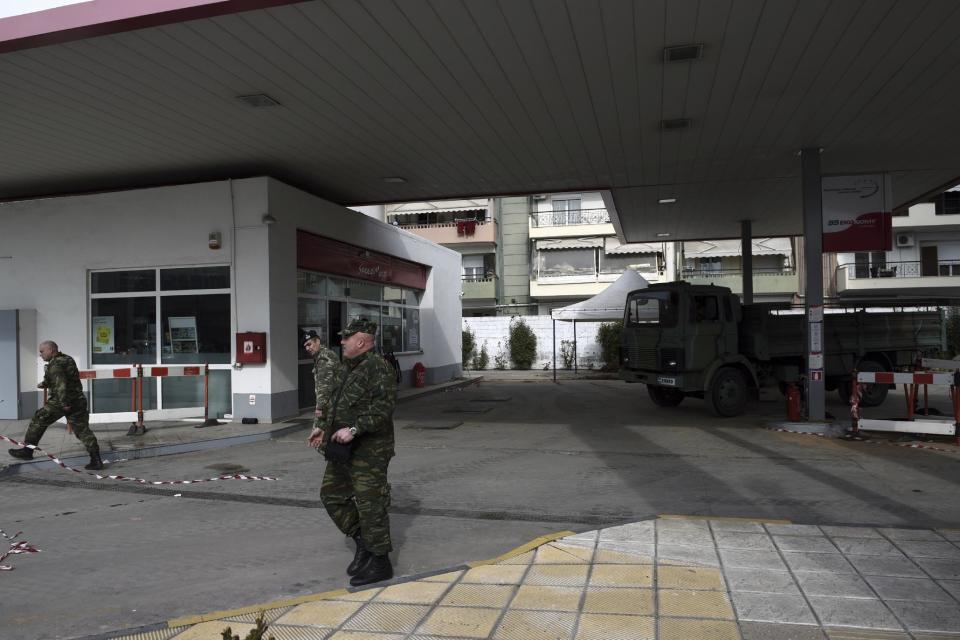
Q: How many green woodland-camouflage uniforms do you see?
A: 3